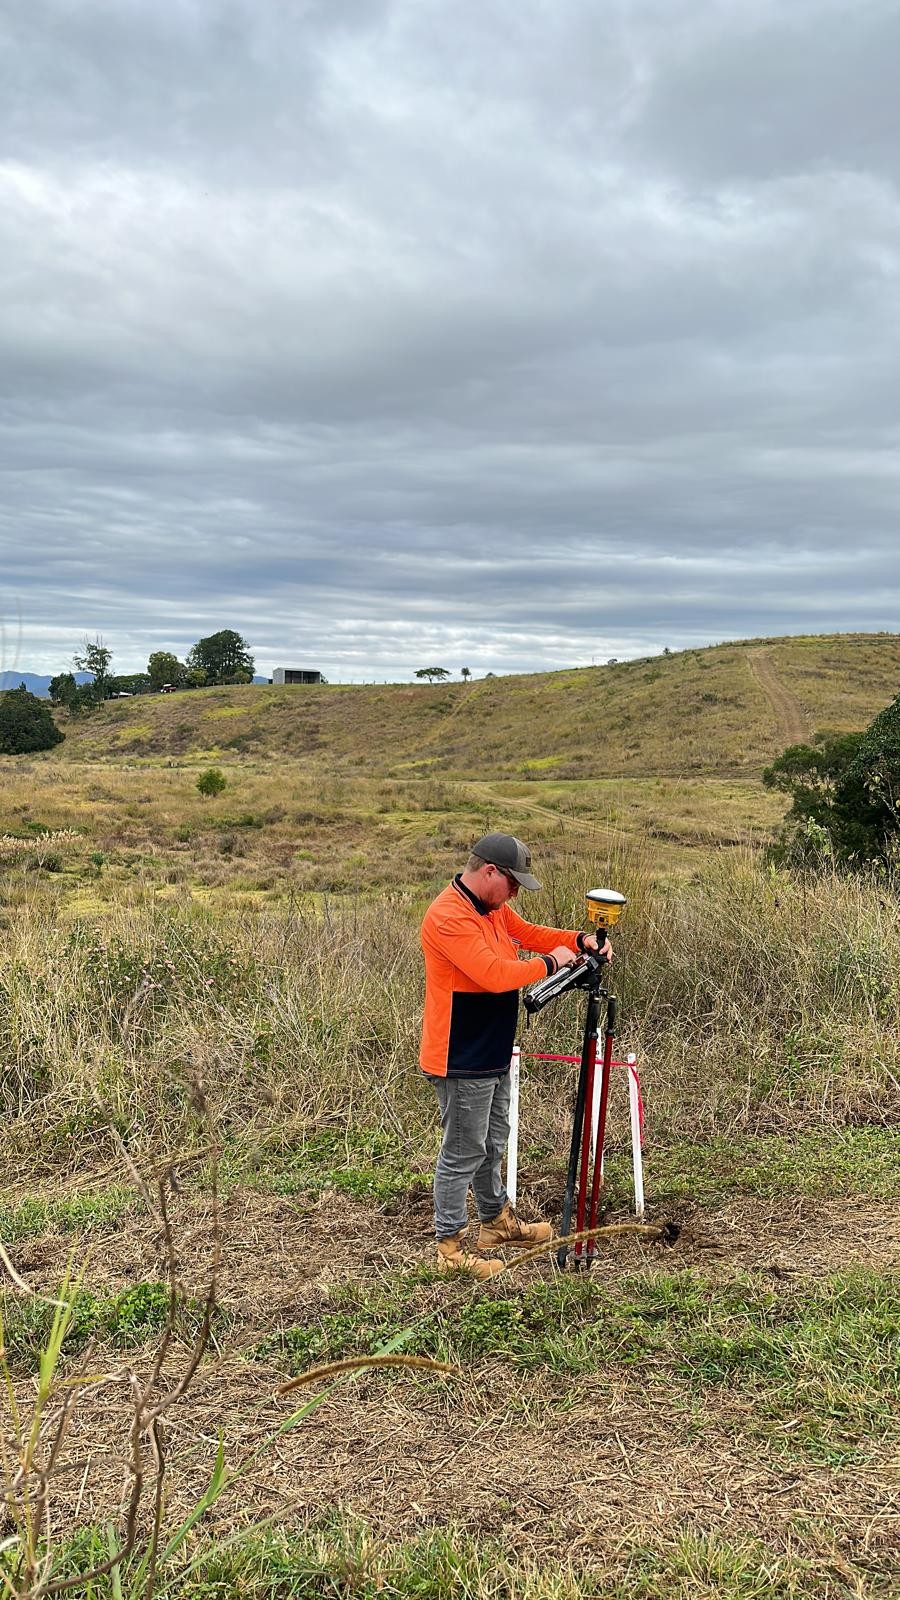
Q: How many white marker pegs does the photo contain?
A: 3